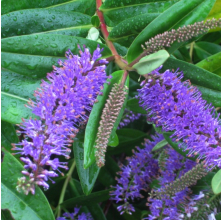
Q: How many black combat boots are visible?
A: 0